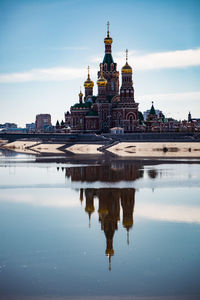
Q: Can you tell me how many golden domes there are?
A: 5